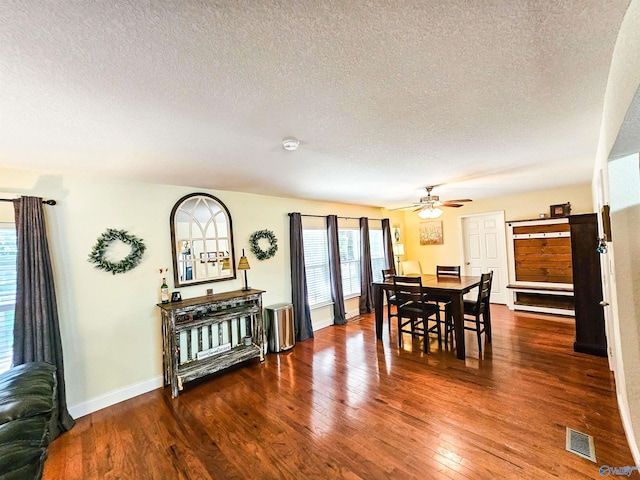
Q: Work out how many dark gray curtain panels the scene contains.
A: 5